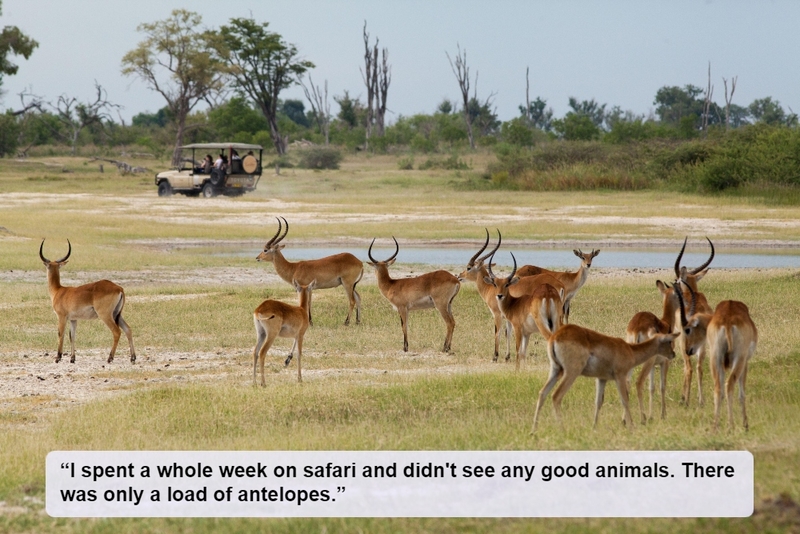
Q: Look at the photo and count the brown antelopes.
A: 11